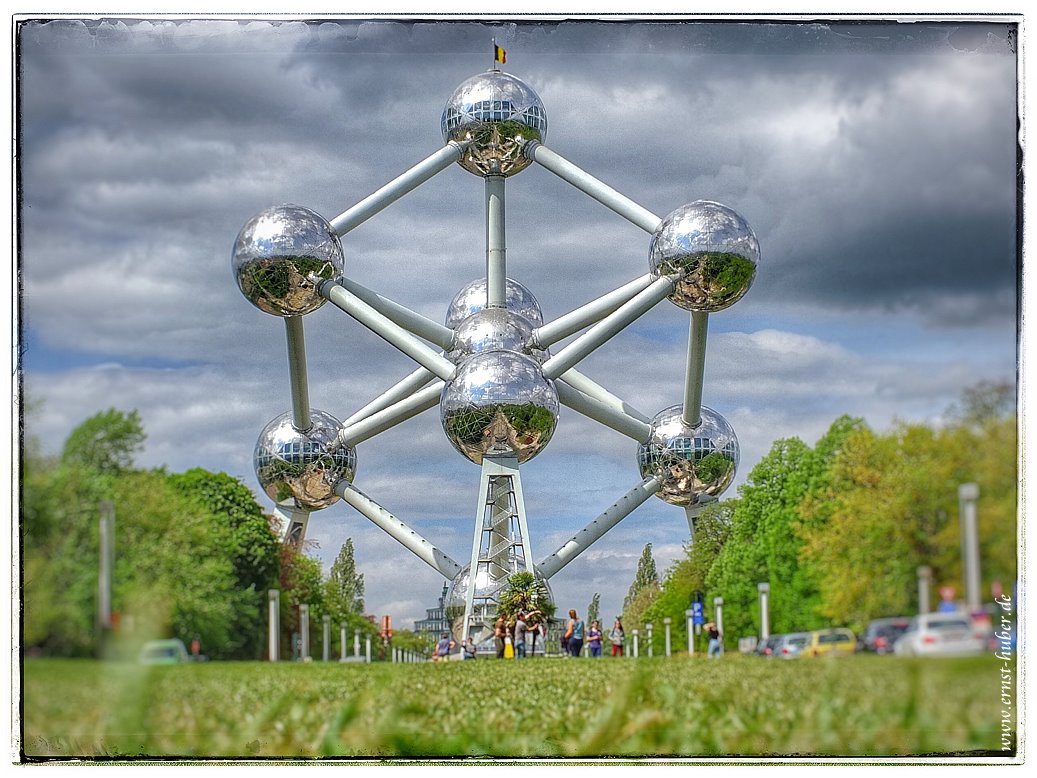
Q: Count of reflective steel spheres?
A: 9